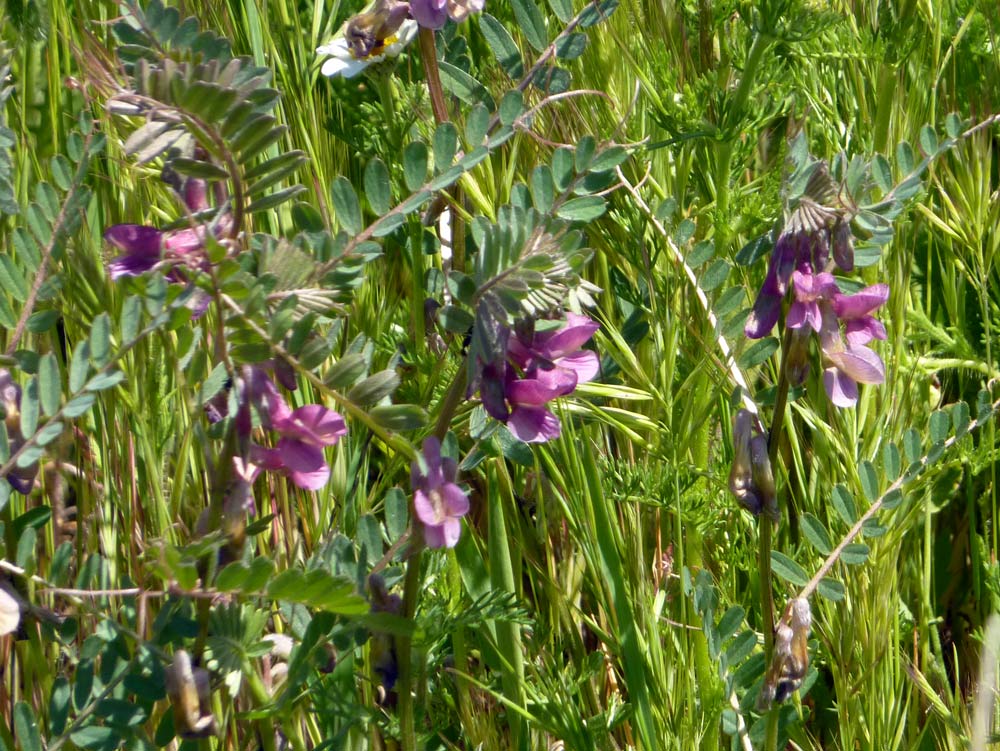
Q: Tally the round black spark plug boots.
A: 0